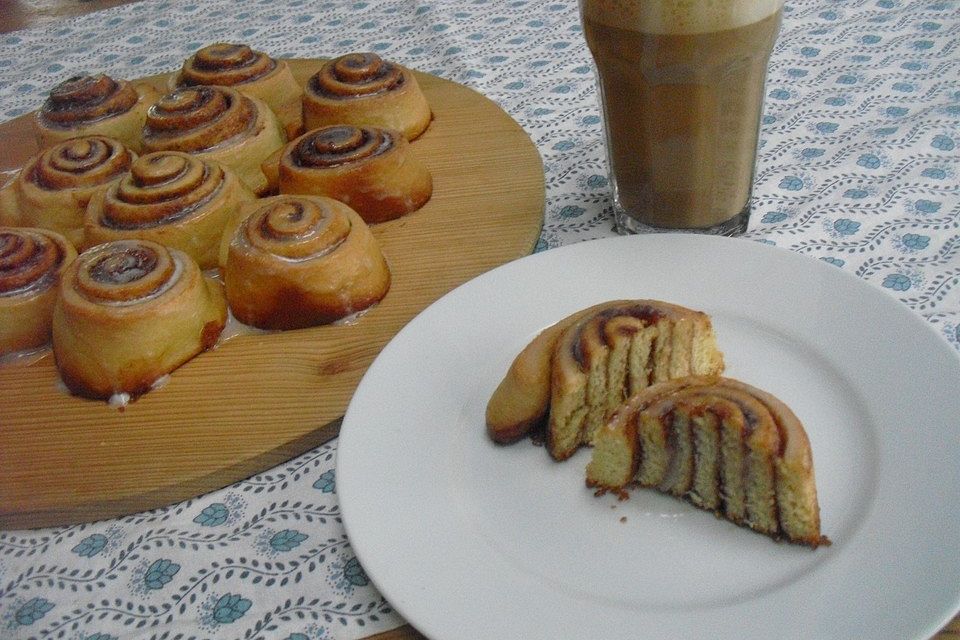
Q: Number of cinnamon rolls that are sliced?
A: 1